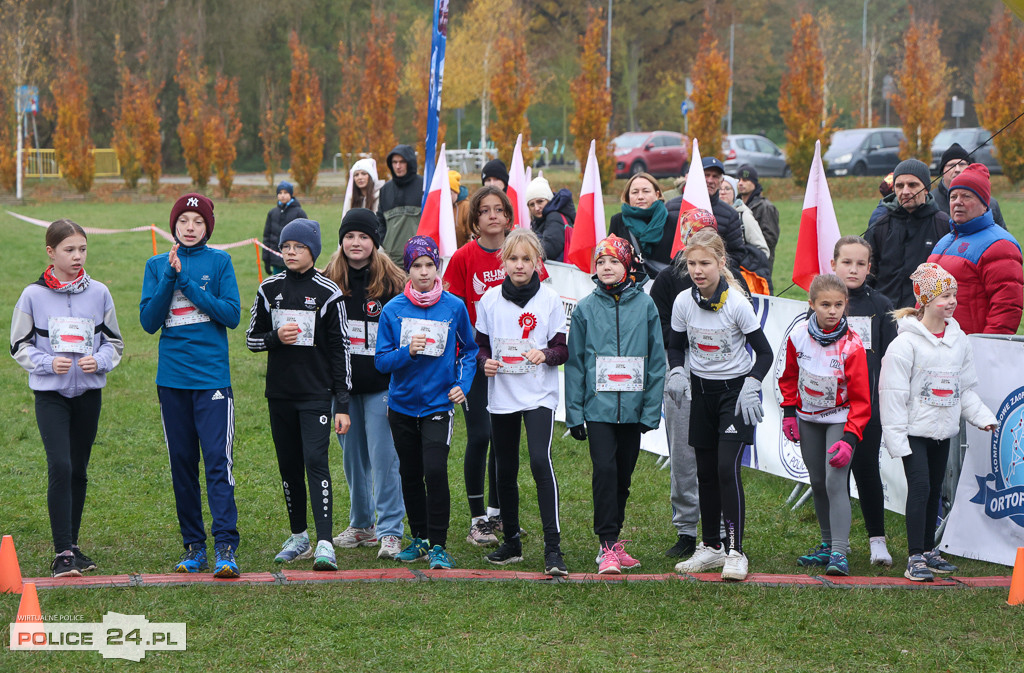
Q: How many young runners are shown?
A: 13